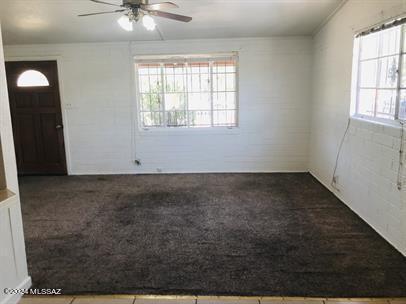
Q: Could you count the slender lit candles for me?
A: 0